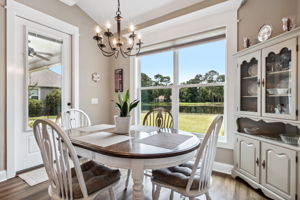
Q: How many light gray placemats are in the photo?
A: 4